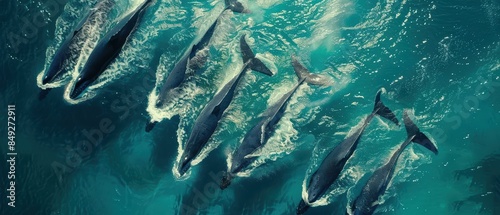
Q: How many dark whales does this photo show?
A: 7